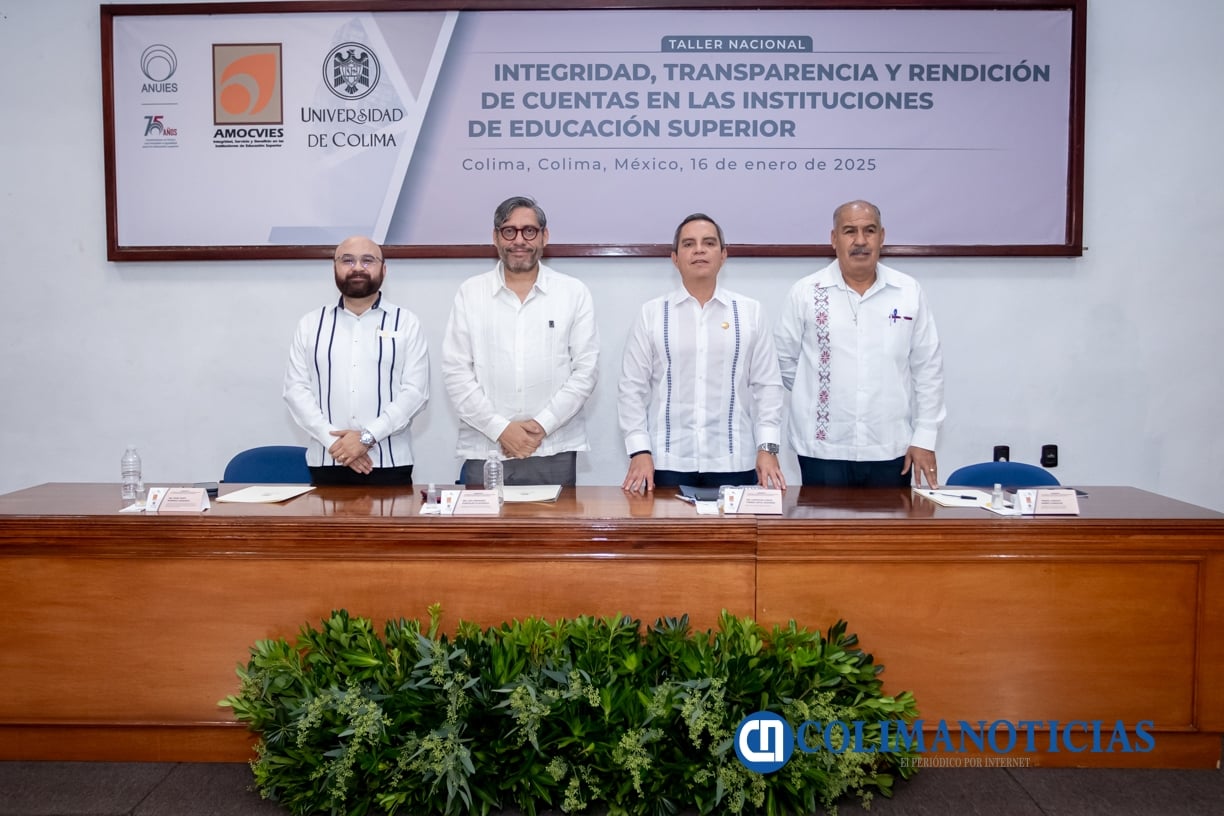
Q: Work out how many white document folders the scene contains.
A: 3